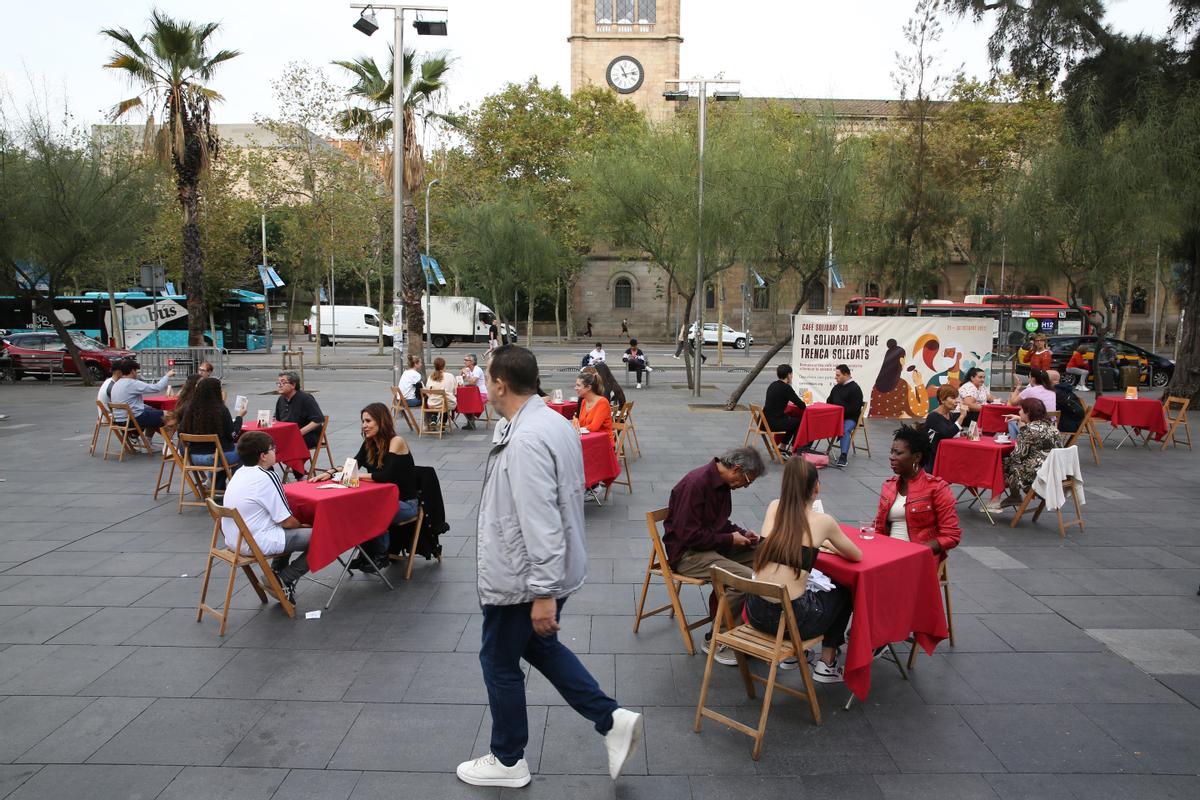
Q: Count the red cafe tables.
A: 11